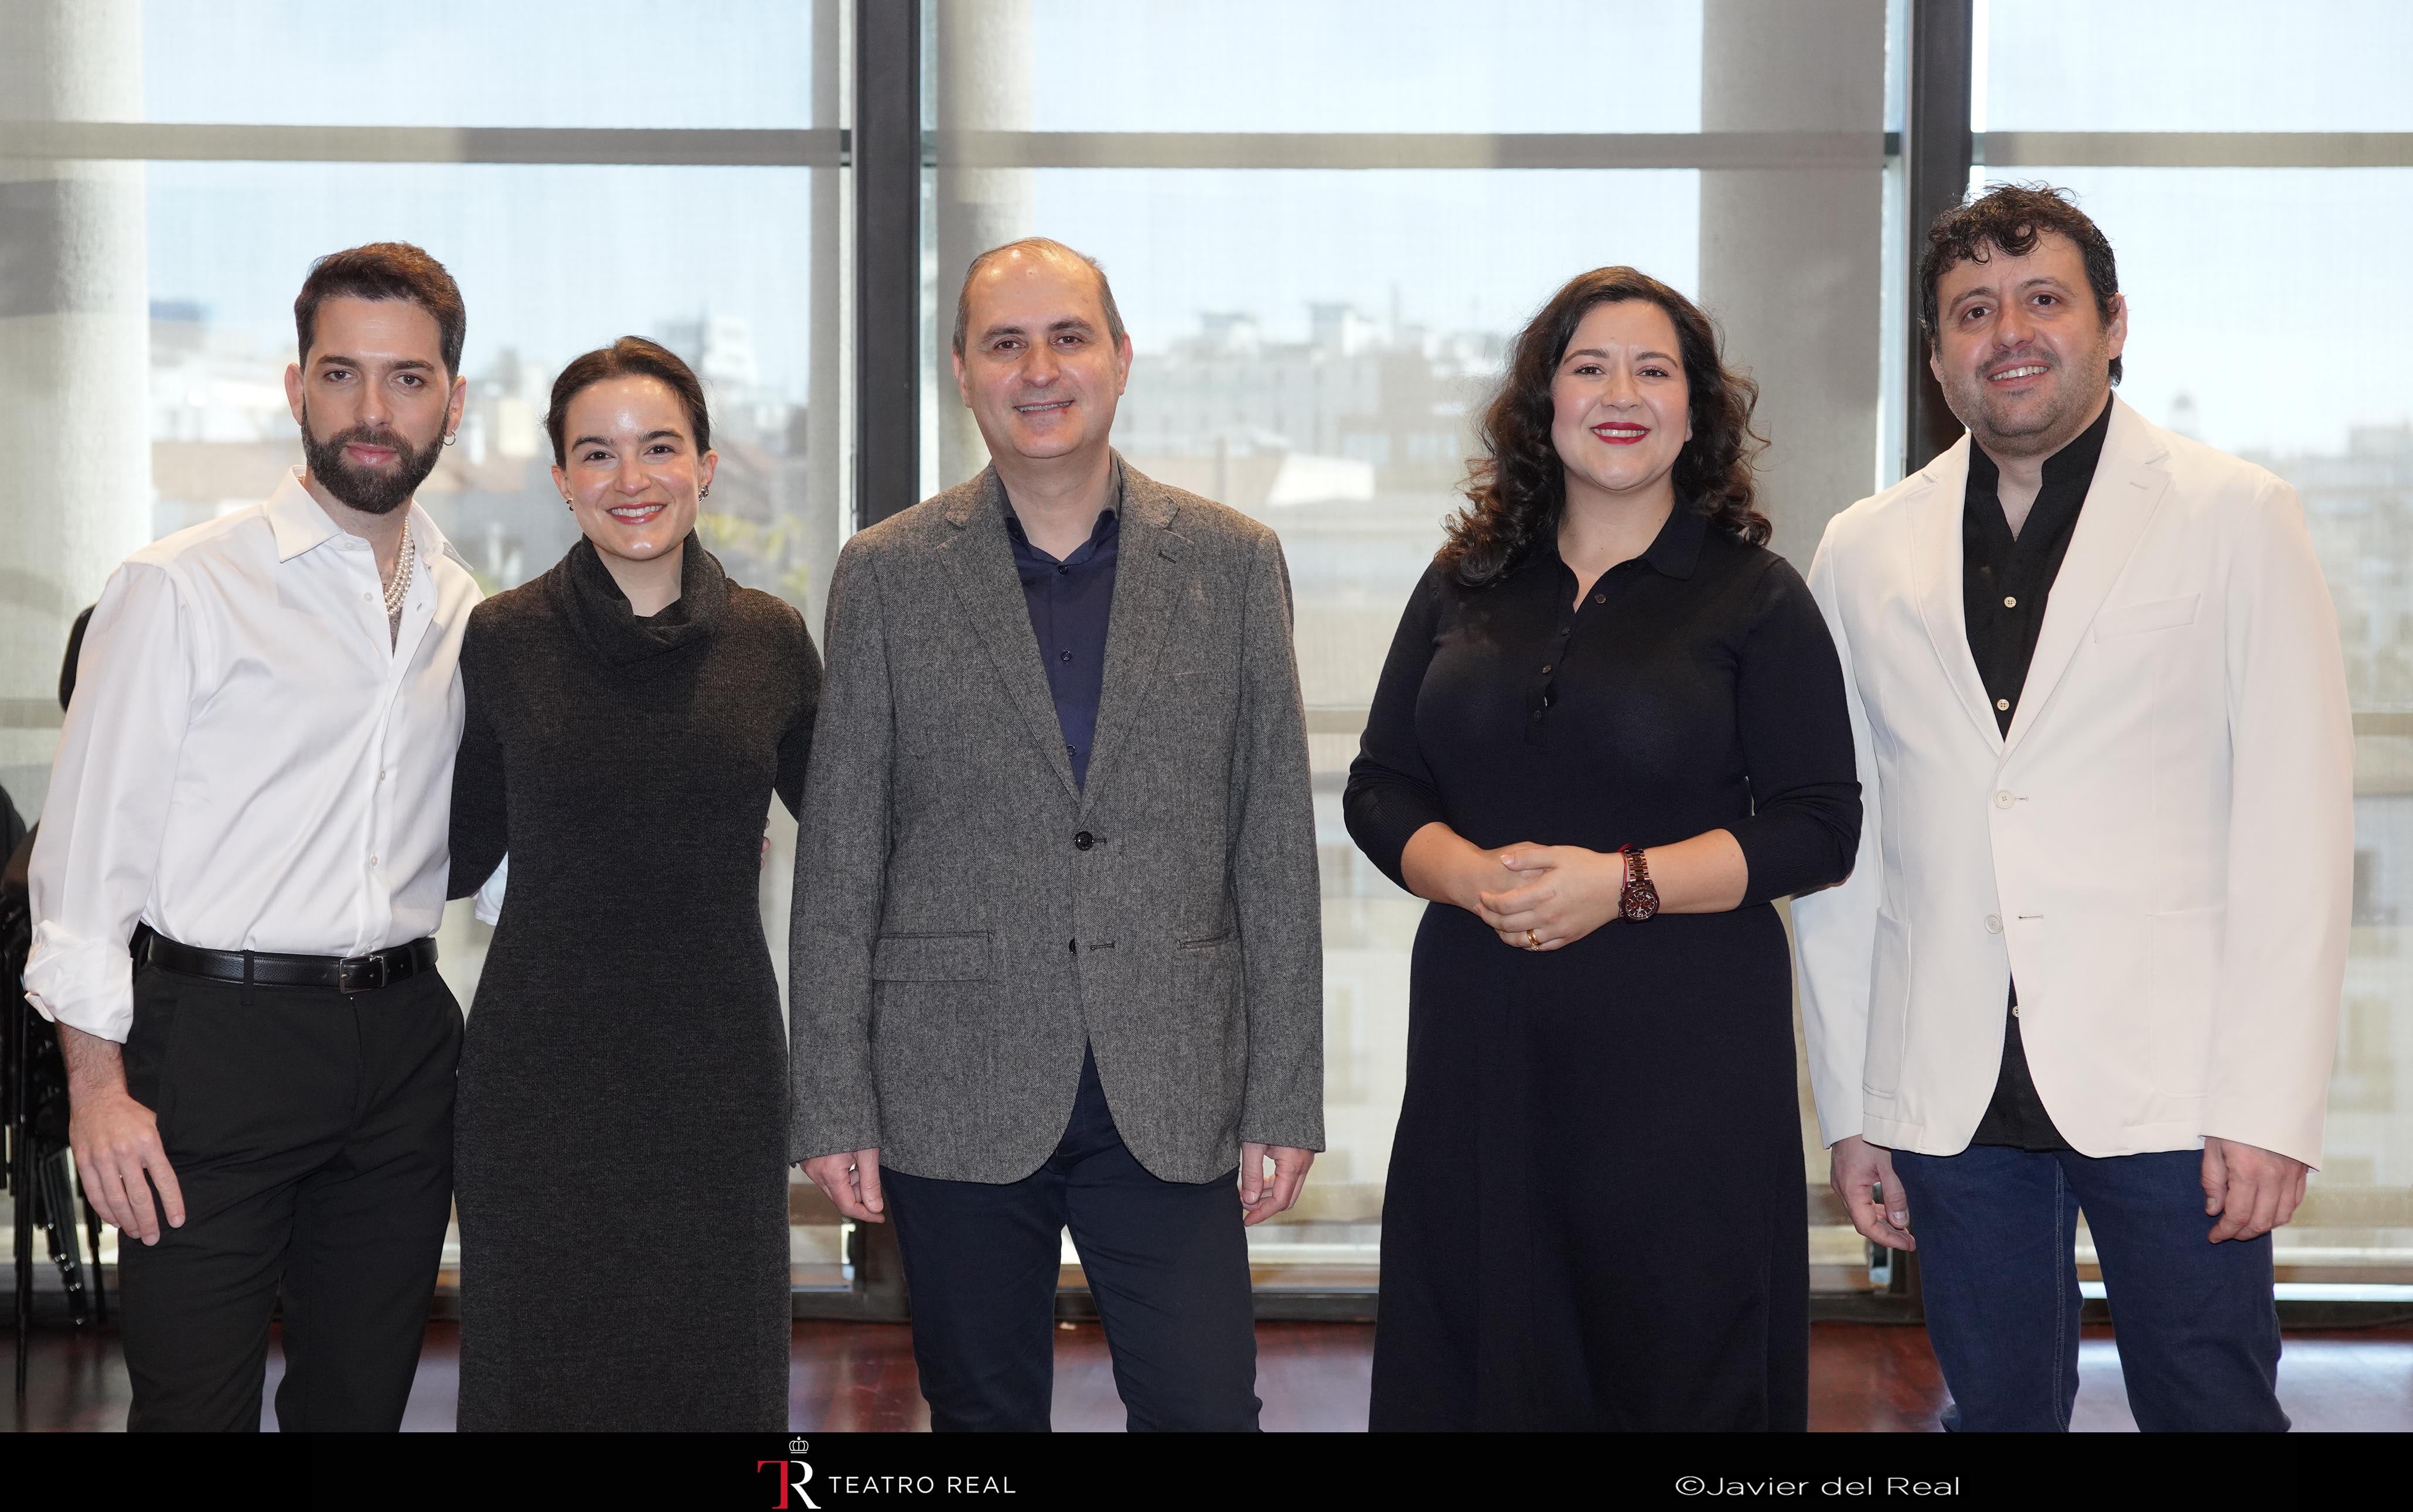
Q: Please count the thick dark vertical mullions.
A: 2